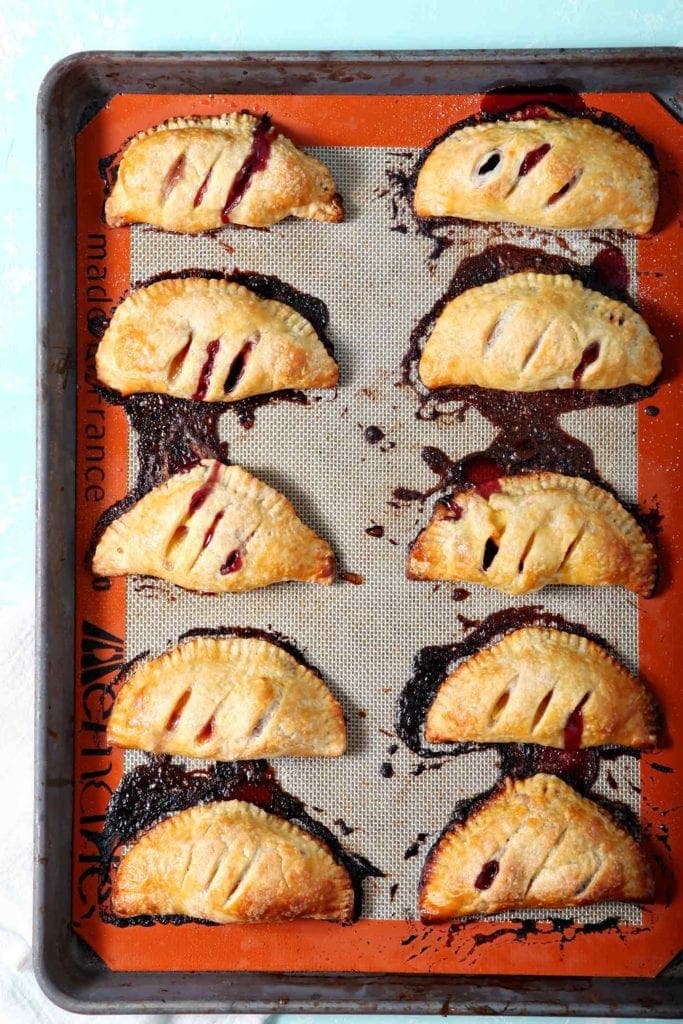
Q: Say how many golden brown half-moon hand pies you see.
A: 10